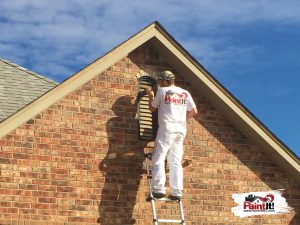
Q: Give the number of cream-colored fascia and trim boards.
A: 2